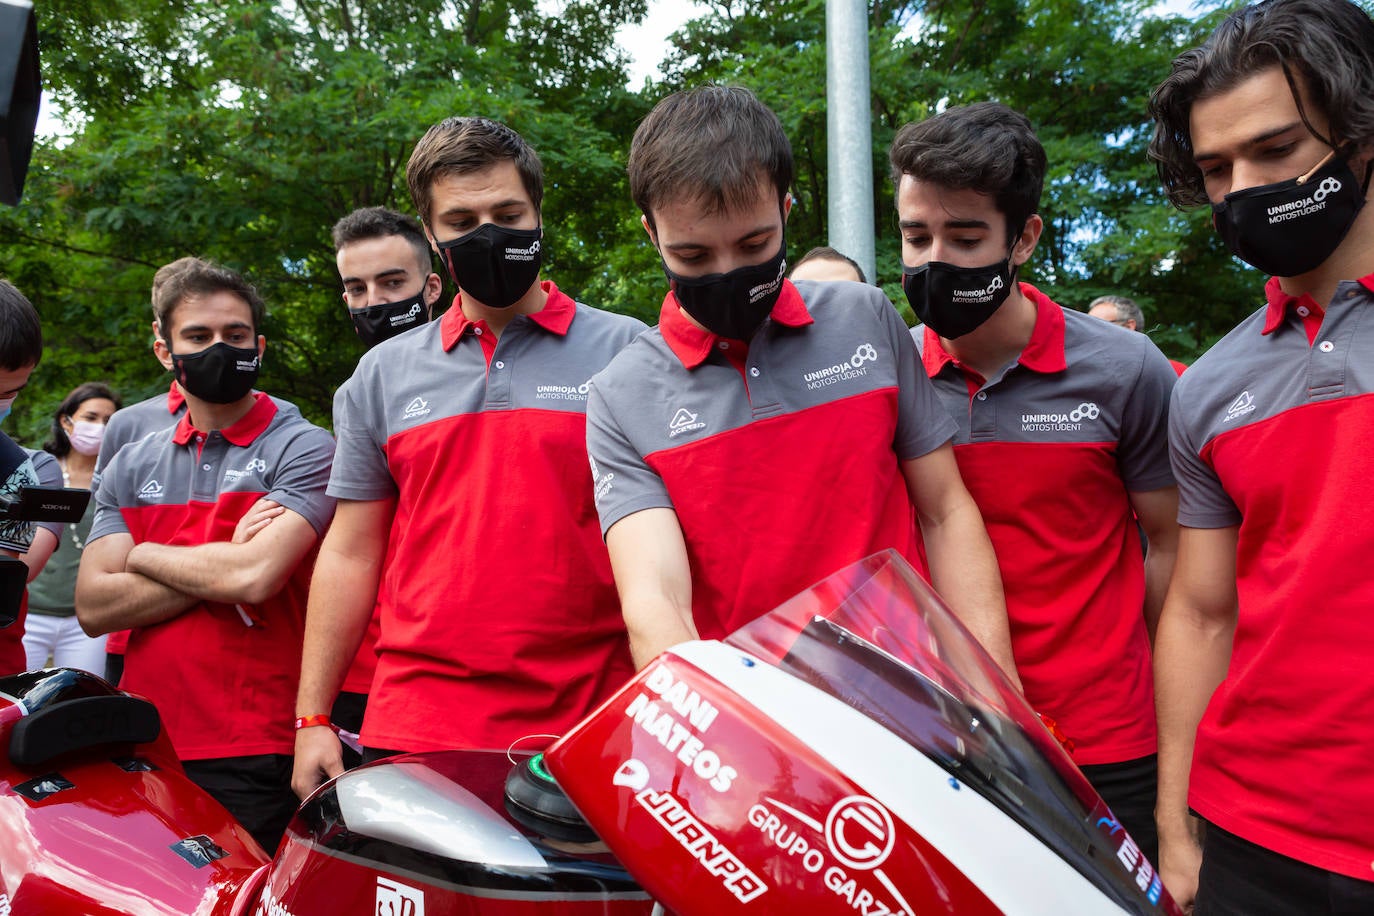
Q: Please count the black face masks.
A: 6